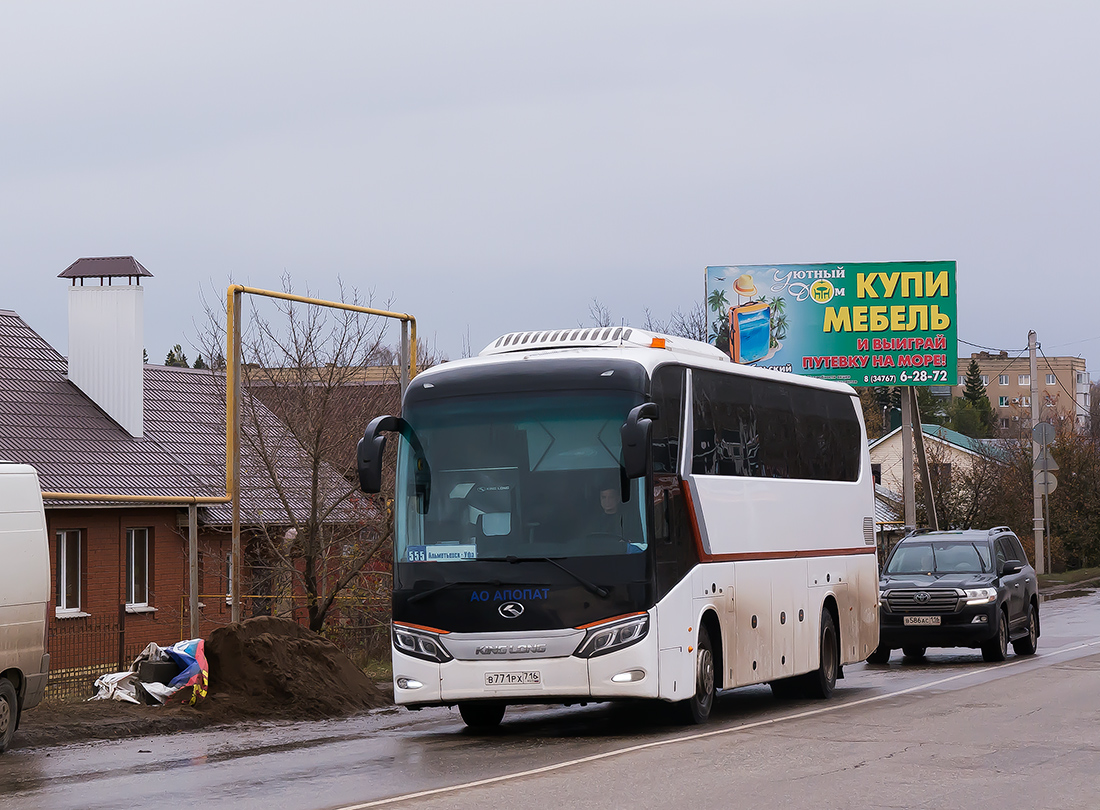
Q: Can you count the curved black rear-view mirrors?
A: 2